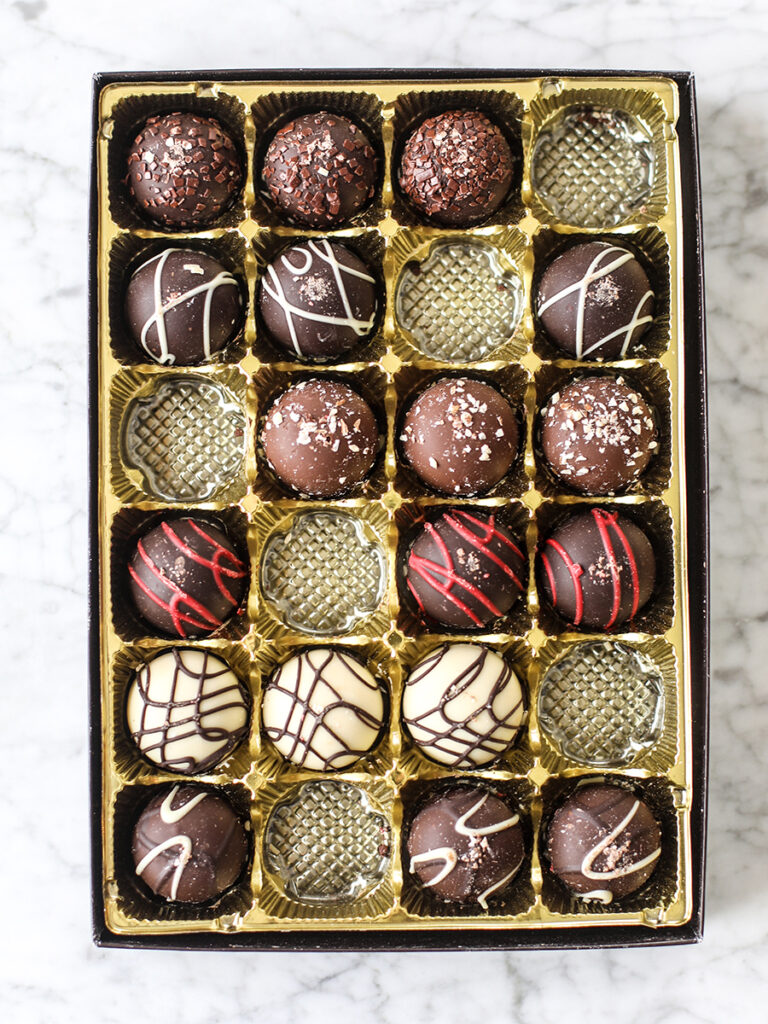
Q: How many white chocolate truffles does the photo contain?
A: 3